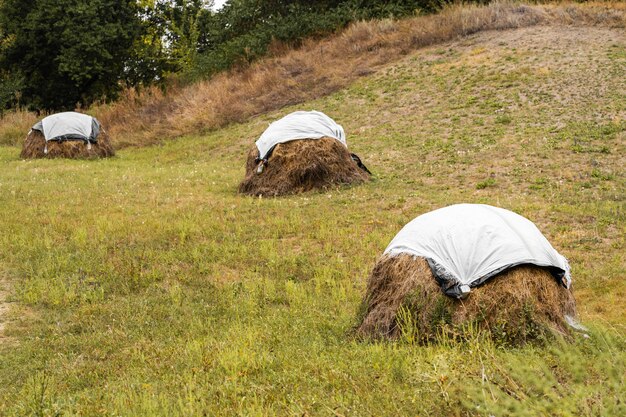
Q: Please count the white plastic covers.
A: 3